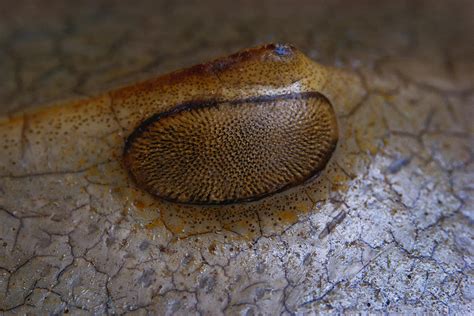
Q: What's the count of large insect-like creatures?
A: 1